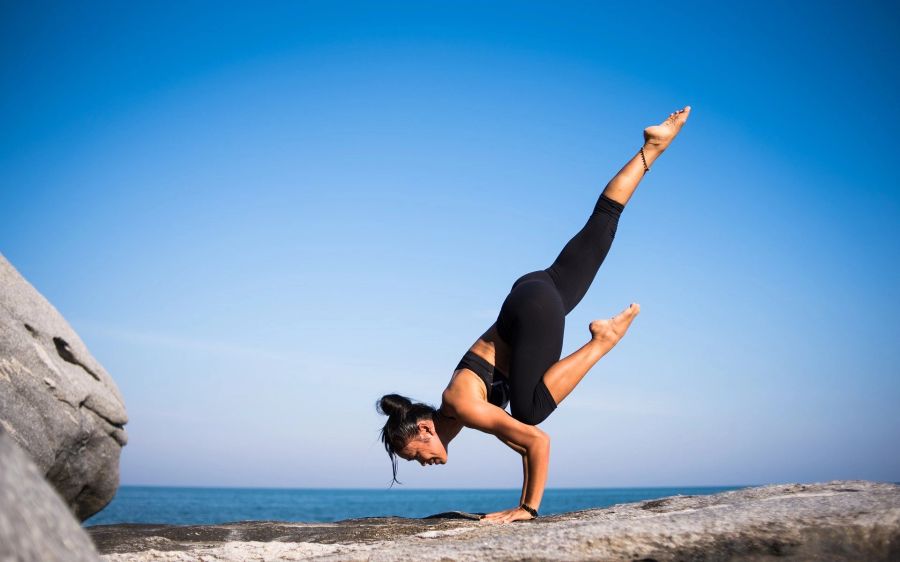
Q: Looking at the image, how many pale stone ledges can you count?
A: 1